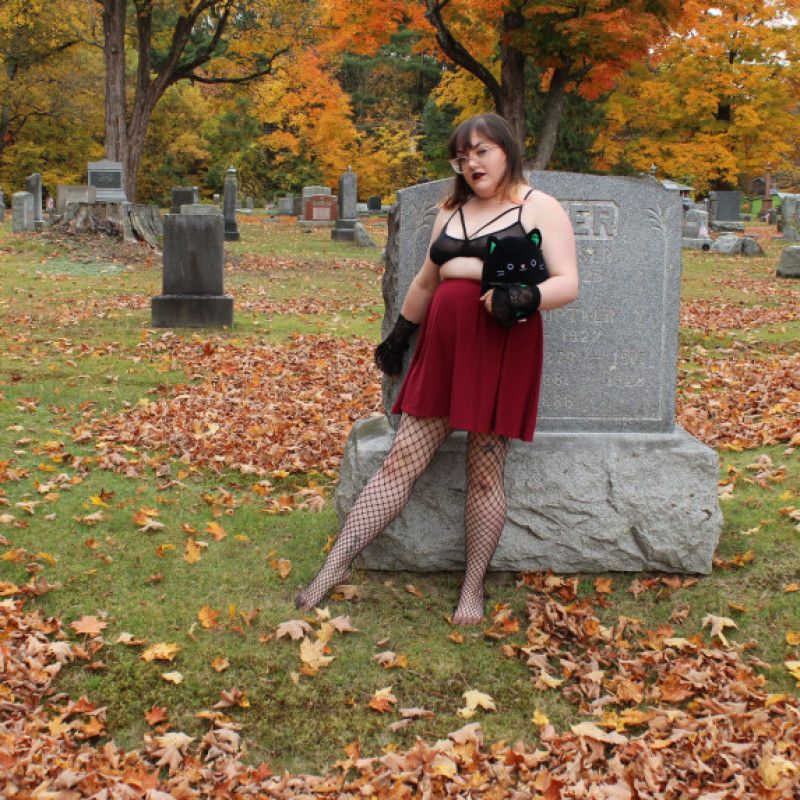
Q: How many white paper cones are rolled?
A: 0